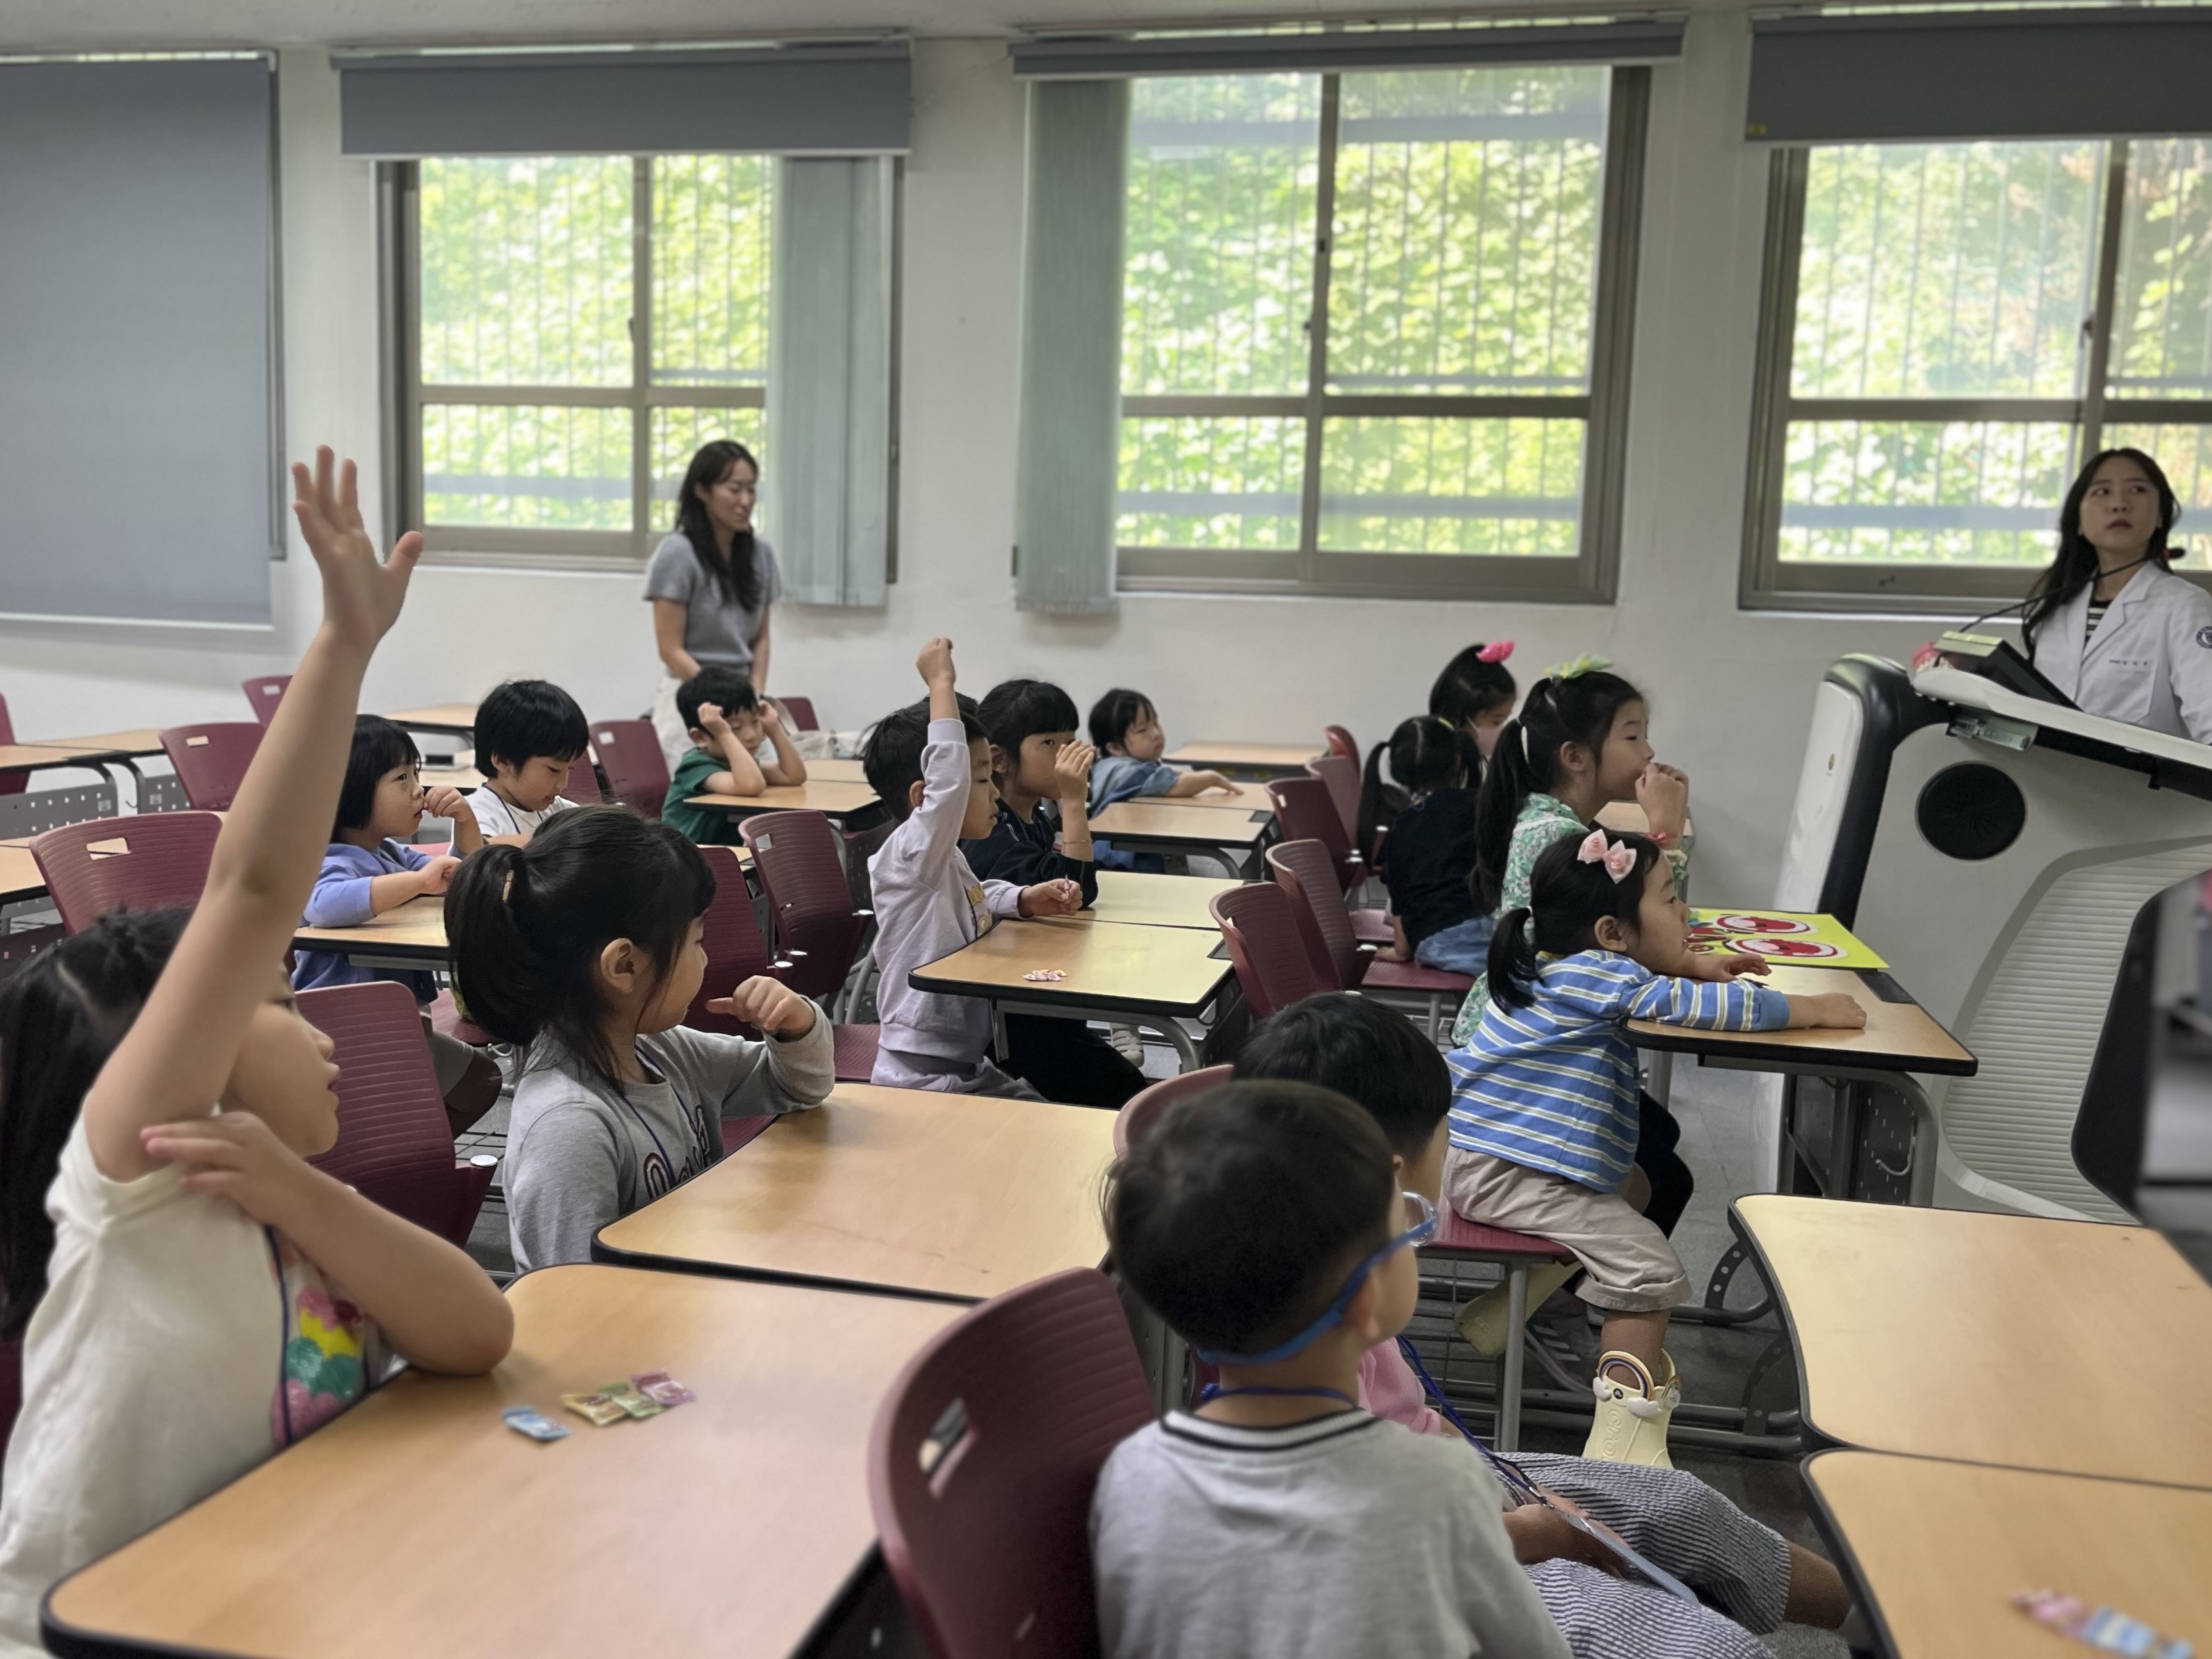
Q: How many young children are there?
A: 14